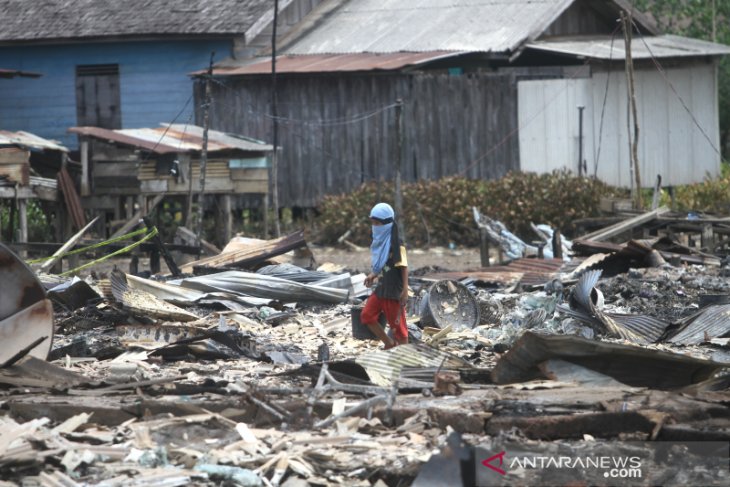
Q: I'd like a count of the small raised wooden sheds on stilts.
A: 2